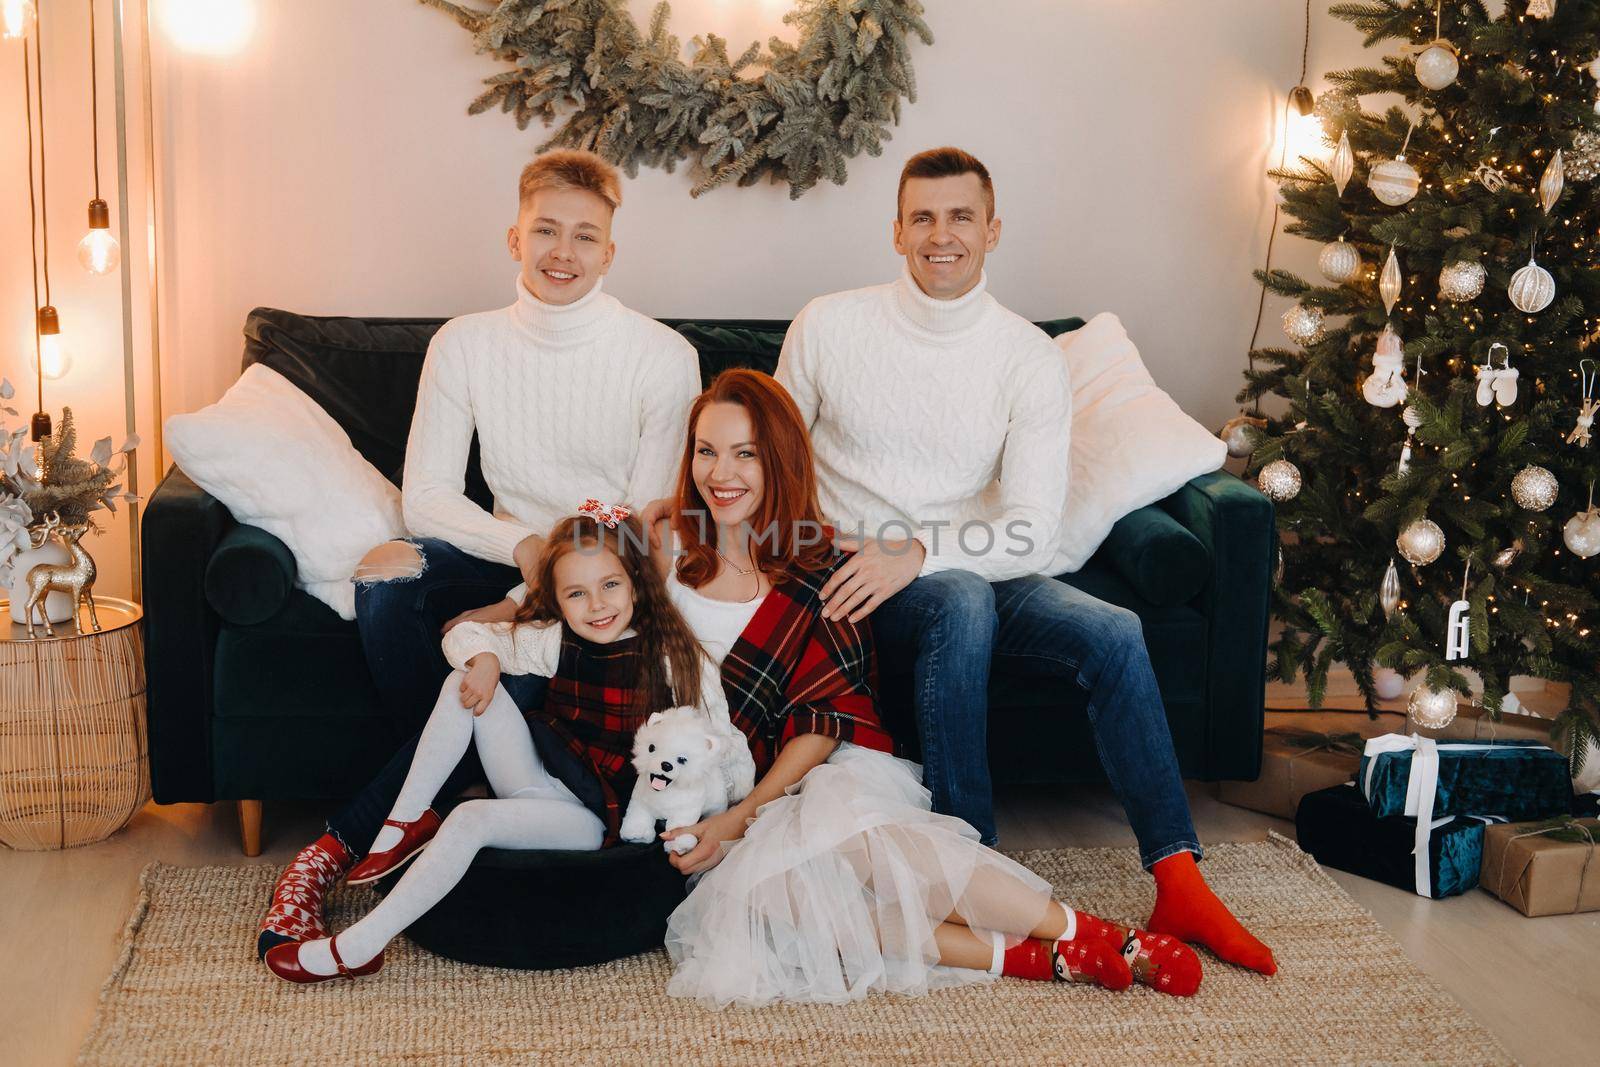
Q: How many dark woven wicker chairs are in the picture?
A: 0